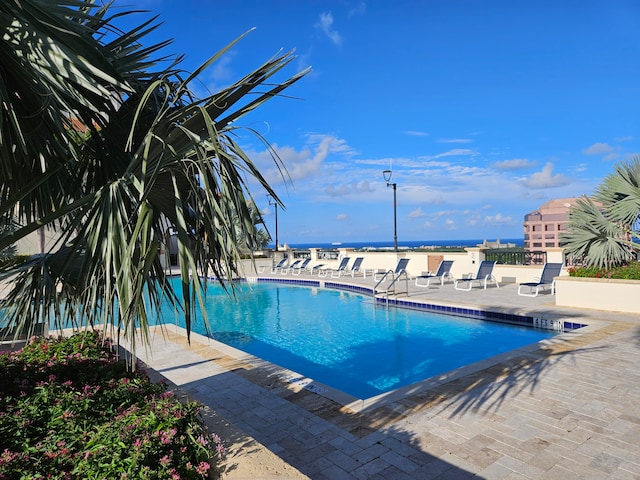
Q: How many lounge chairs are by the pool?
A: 10